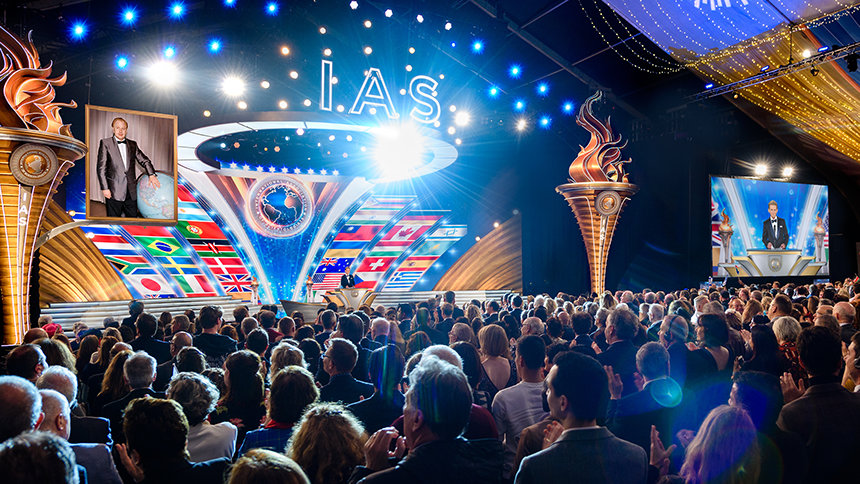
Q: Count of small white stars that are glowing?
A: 9